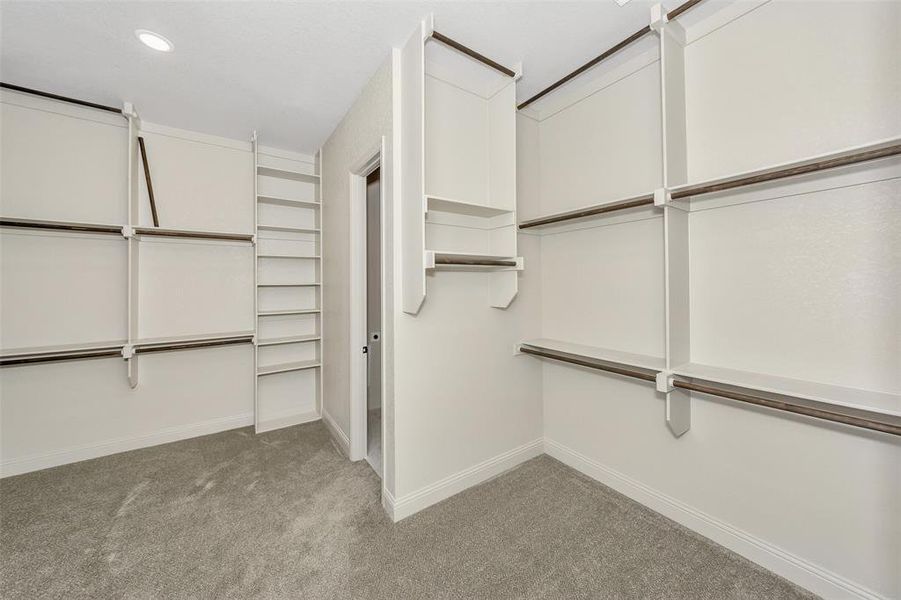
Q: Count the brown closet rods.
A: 14